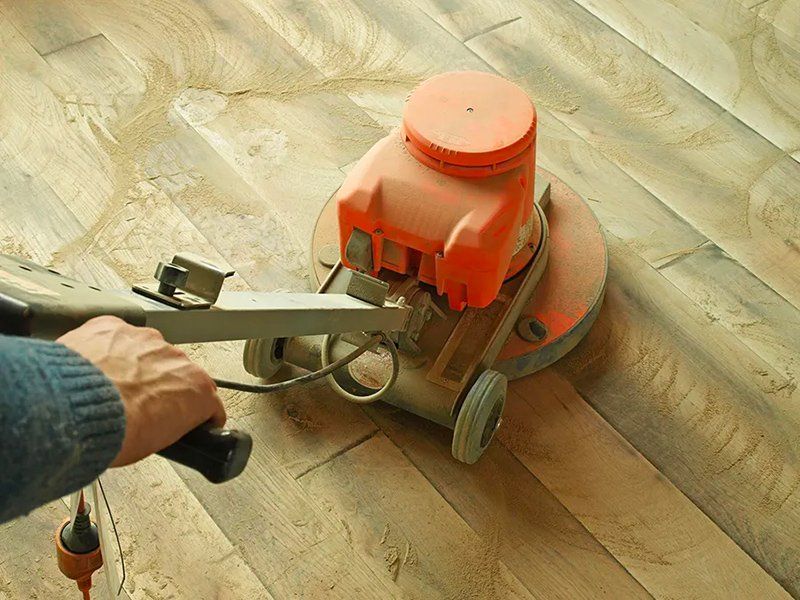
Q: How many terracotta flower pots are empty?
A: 0